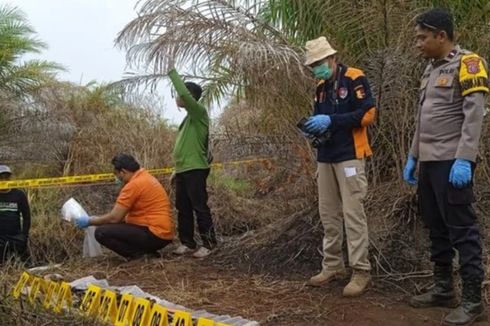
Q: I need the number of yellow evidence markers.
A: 12